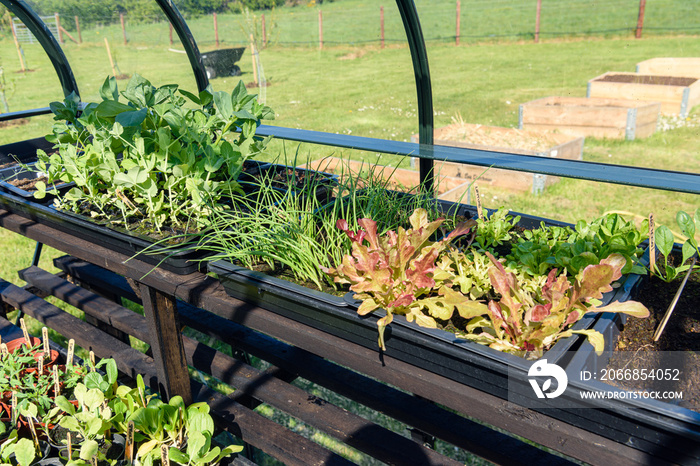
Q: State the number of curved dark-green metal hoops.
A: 3